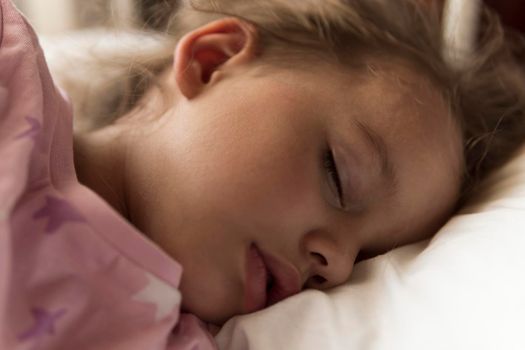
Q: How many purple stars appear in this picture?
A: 3